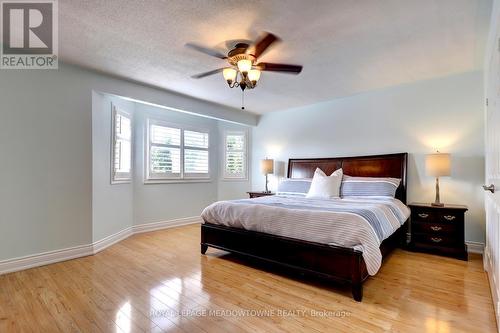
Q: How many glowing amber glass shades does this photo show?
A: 3